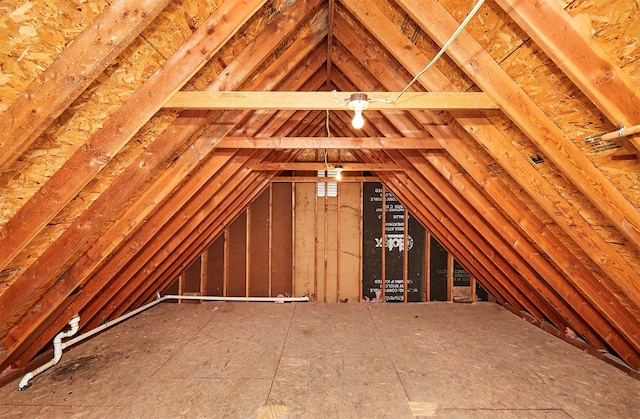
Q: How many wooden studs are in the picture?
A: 15